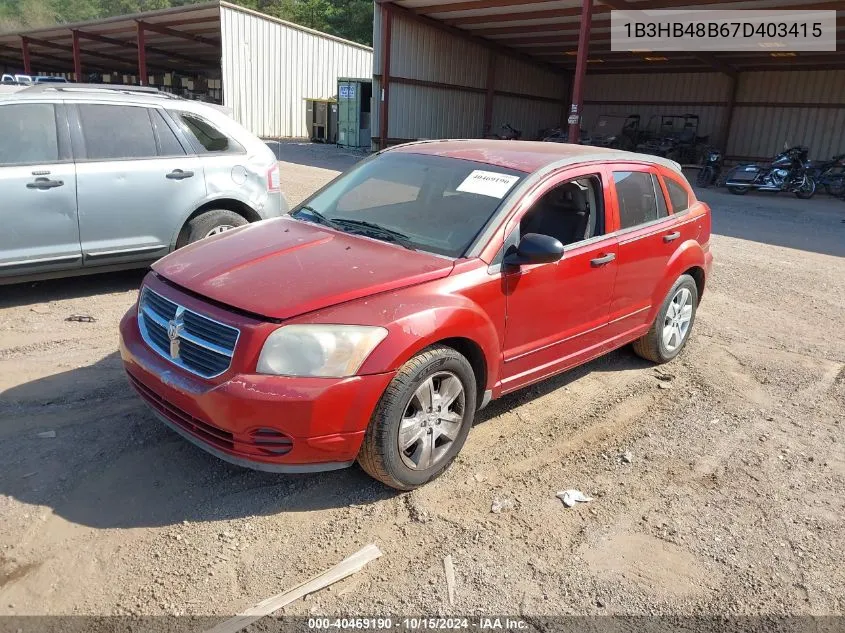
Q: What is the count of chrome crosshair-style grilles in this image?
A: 1